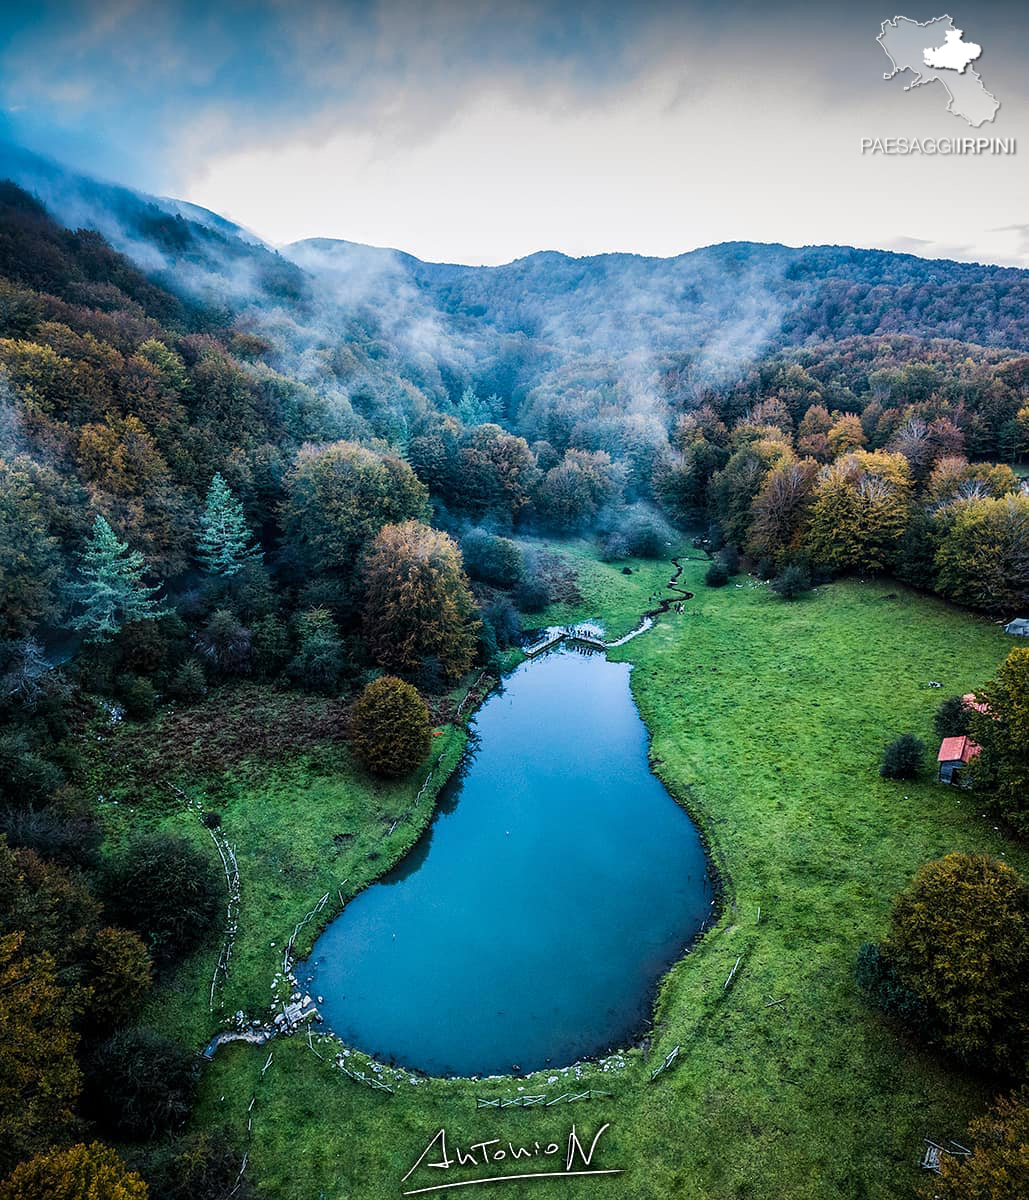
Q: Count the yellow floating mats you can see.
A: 0